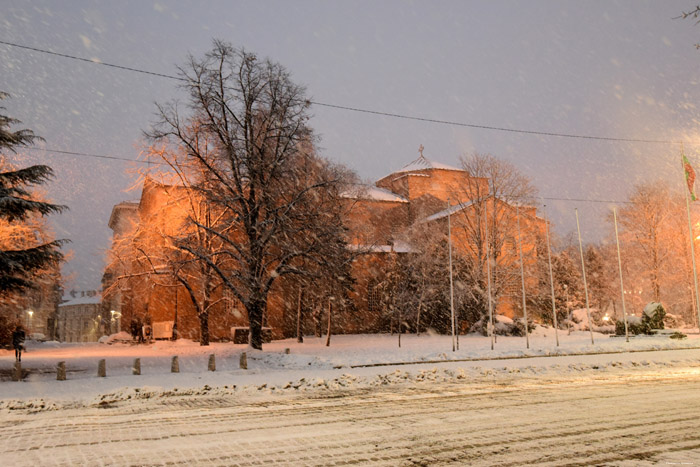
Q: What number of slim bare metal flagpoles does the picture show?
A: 6